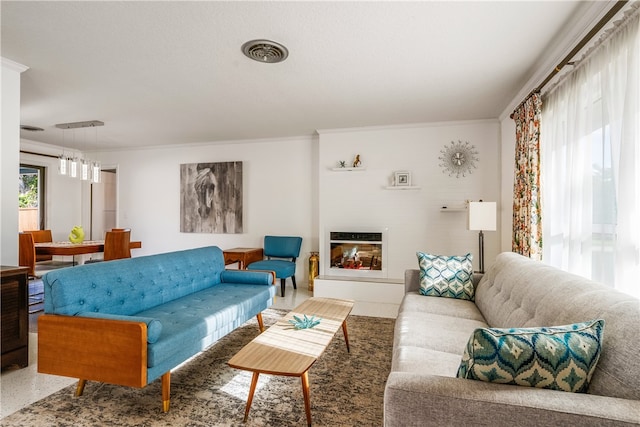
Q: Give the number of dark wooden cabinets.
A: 1